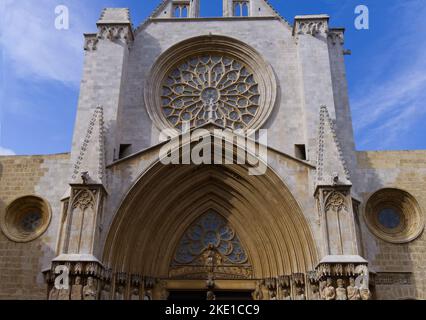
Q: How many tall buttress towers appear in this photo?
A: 2